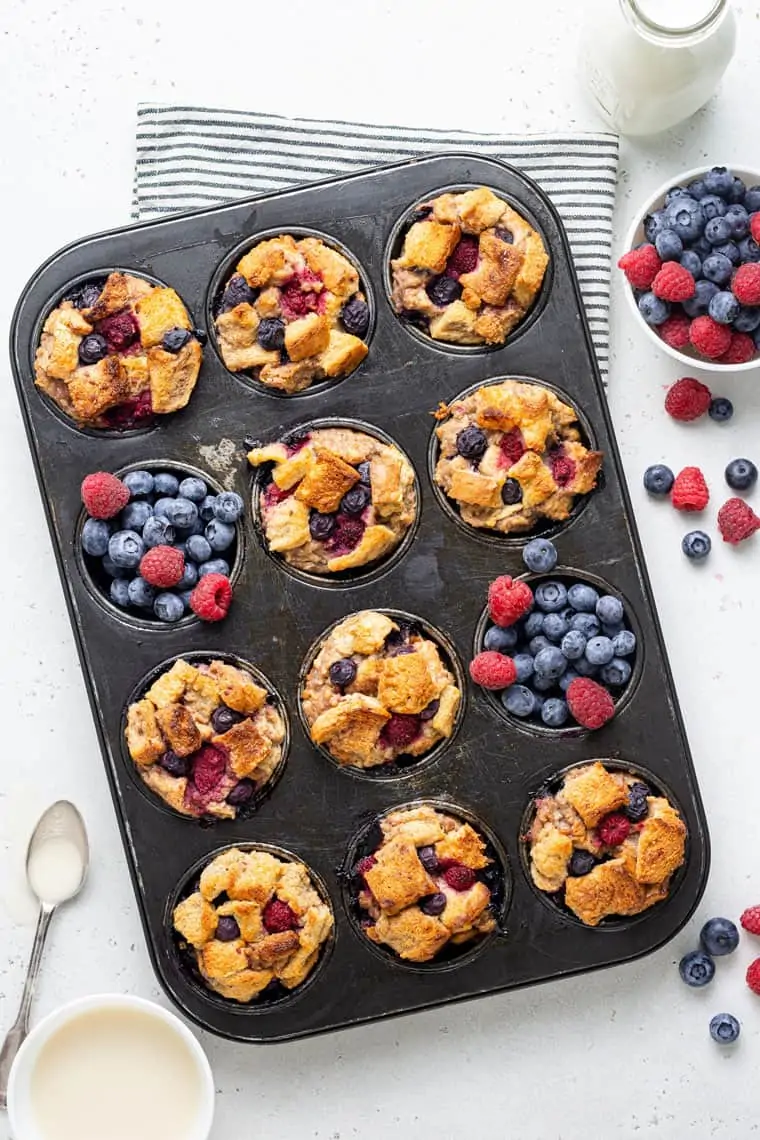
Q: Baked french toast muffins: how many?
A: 10